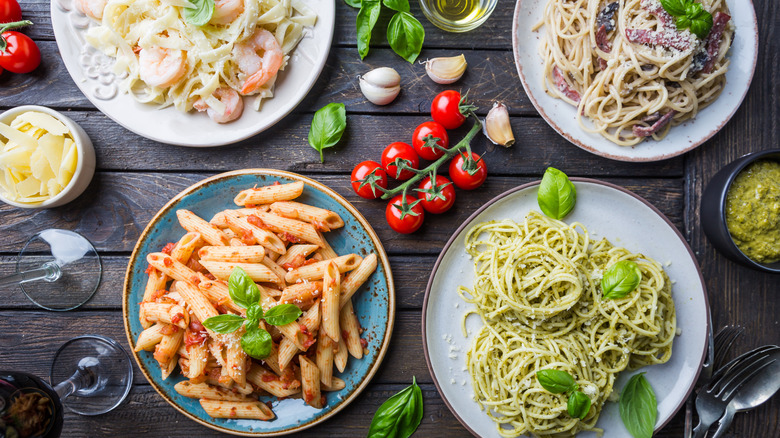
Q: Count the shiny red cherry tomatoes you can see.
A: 9